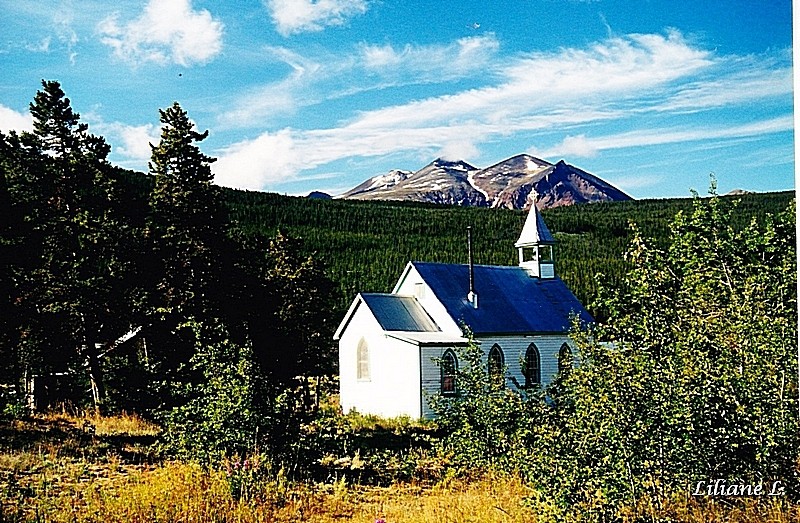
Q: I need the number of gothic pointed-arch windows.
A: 5